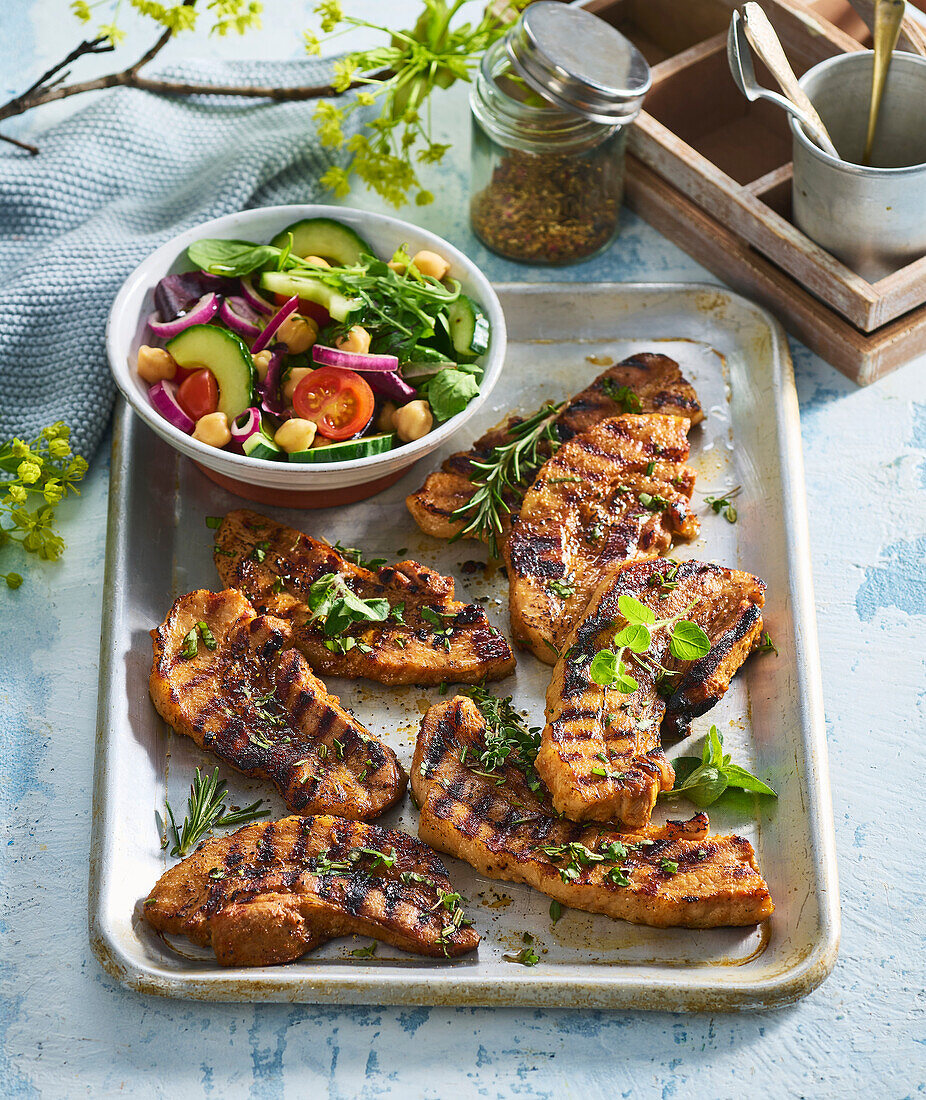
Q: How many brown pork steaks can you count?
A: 7